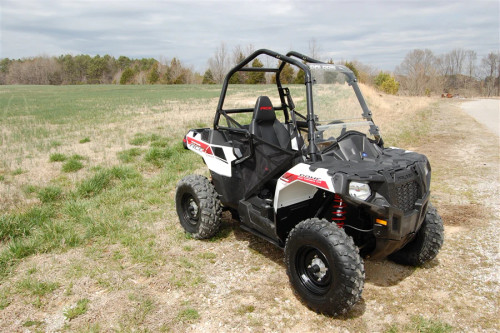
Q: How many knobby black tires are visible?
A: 3